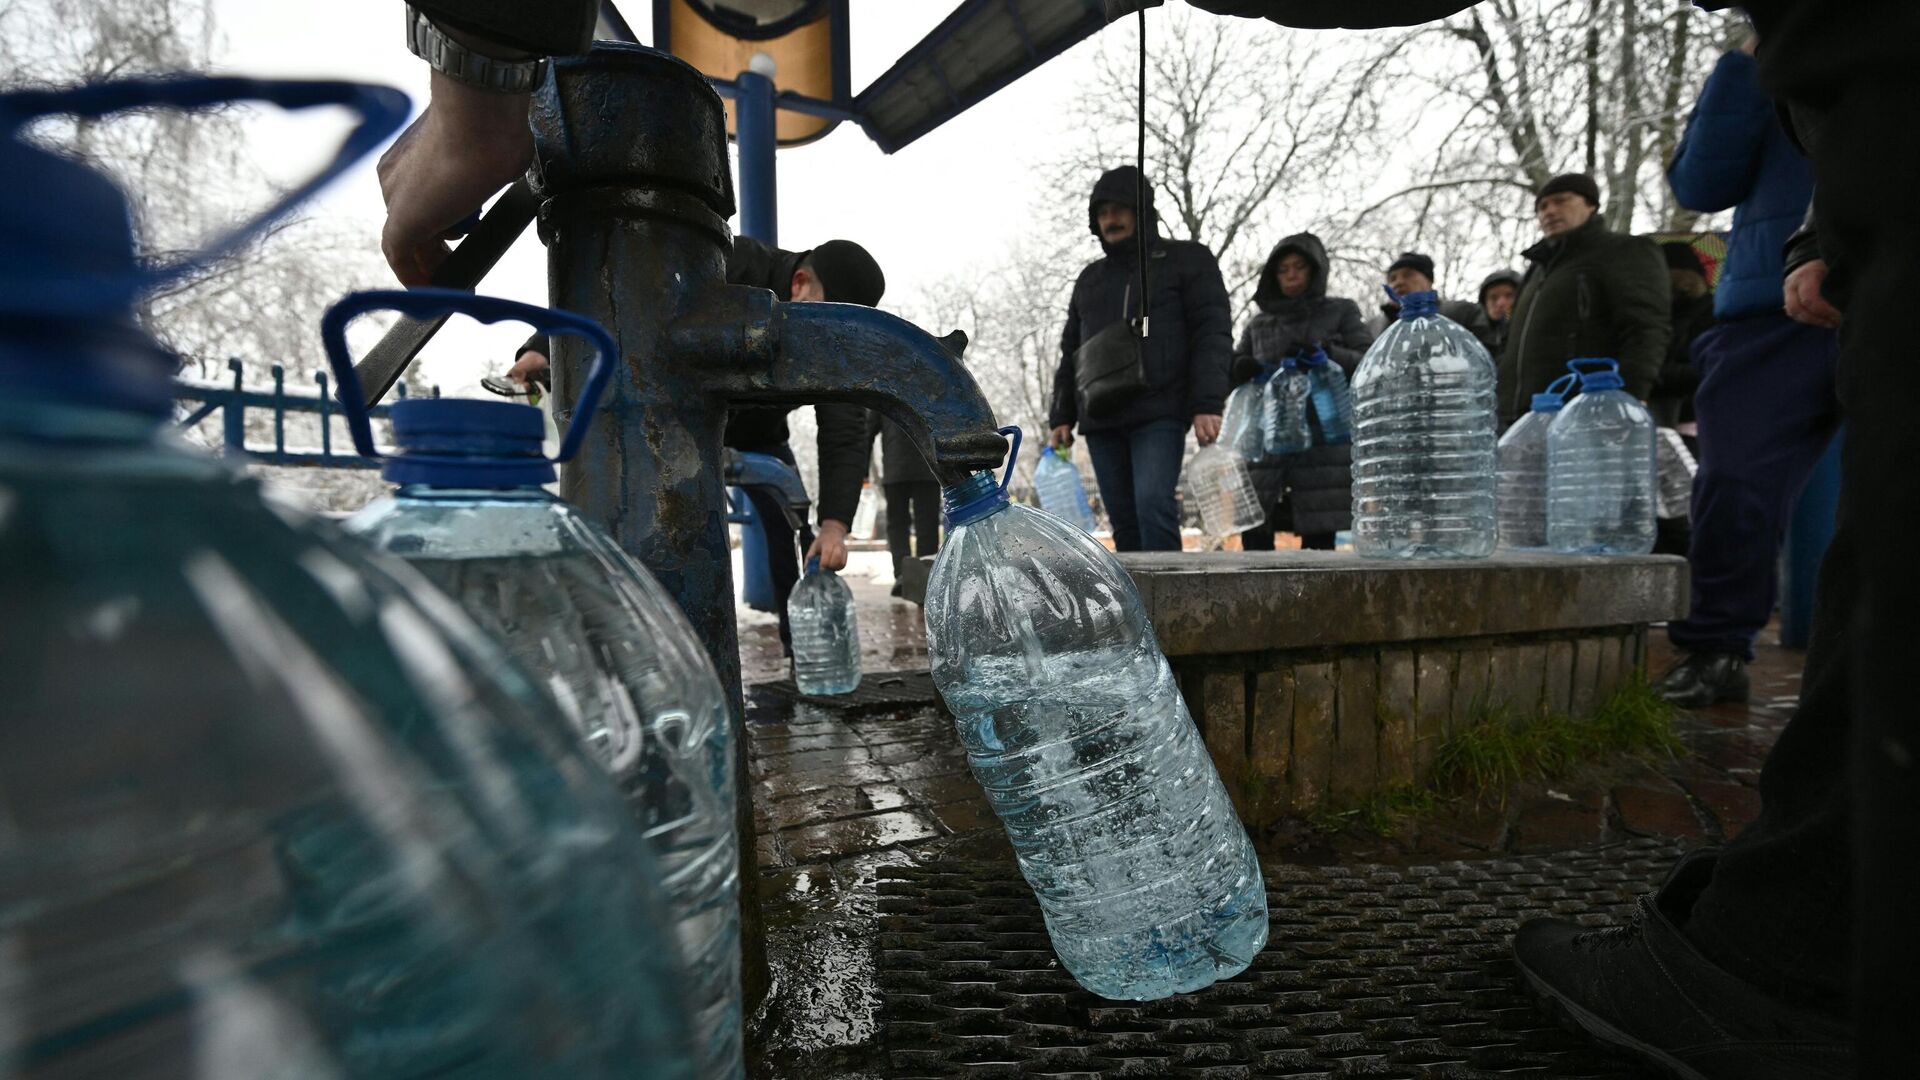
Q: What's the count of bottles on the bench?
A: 3